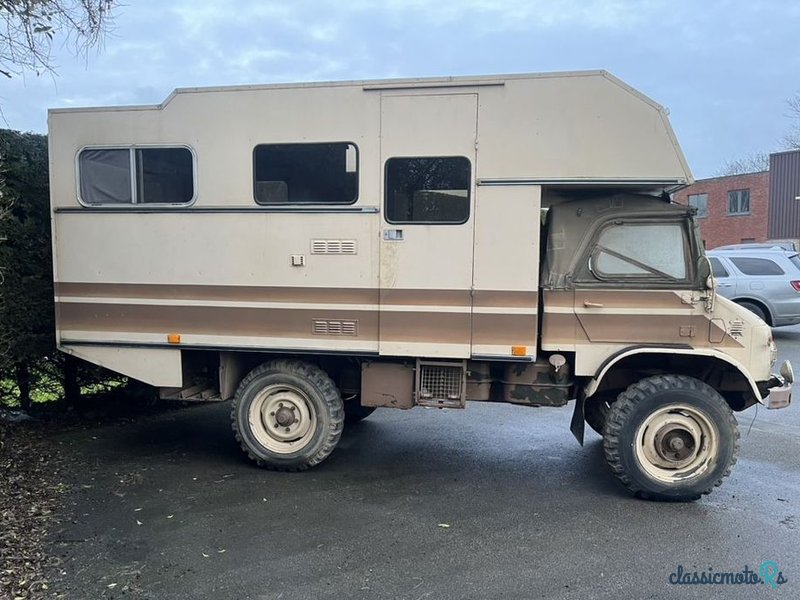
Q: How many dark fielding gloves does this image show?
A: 0